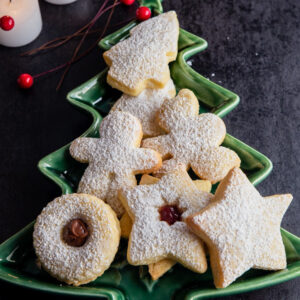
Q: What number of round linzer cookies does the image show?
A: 1